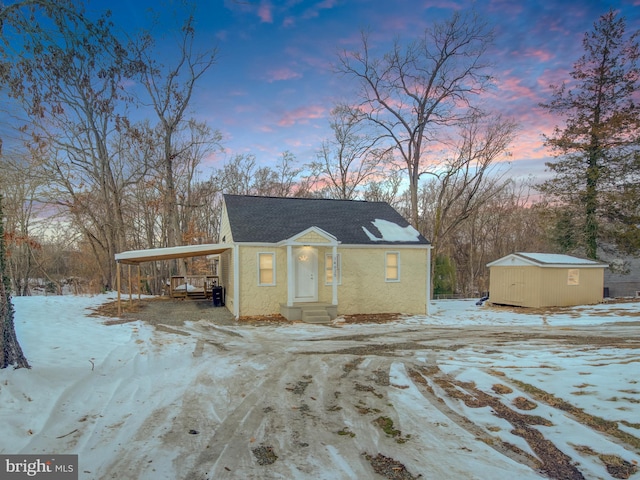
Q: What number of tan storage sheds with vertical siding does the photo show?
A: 1